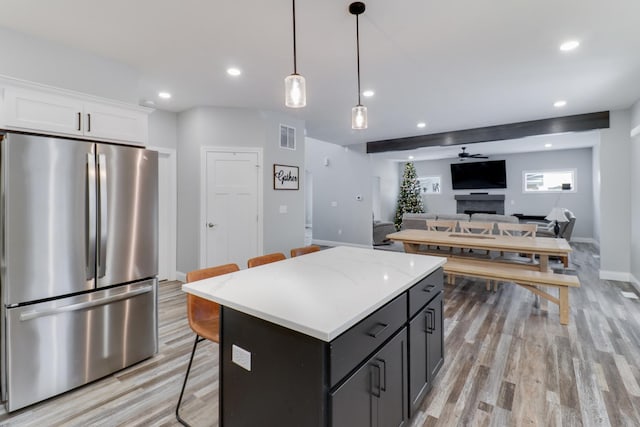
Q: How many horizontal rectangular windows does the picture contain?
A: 2